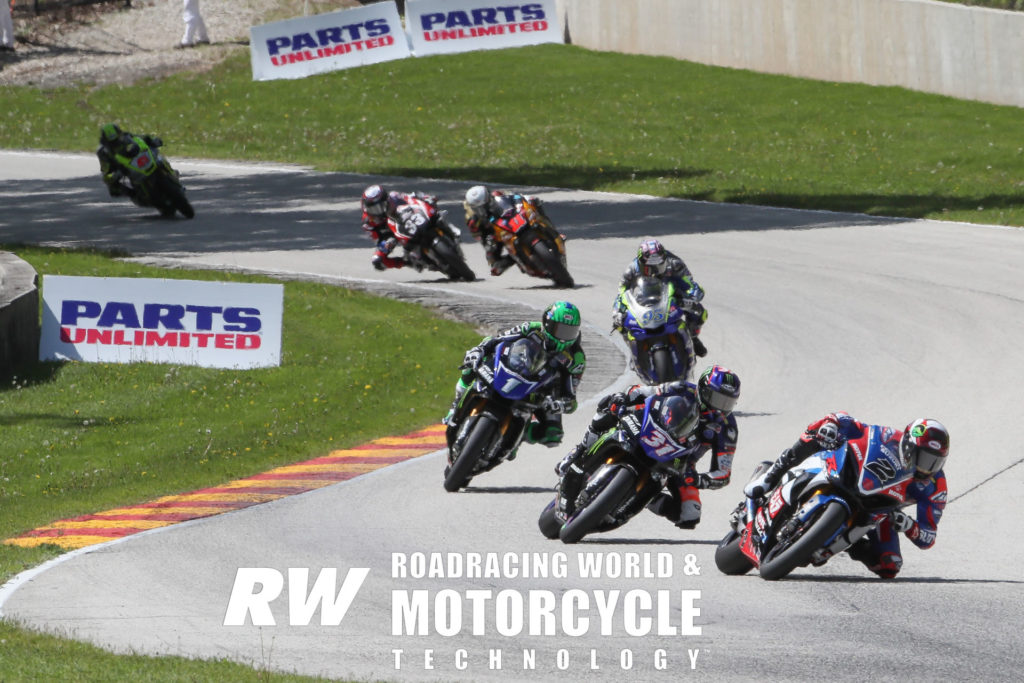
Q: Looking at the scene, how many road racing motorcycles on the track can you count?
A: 7